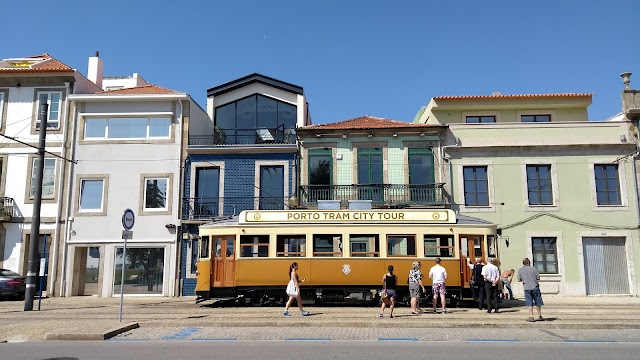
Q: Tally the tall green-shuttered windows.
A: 3